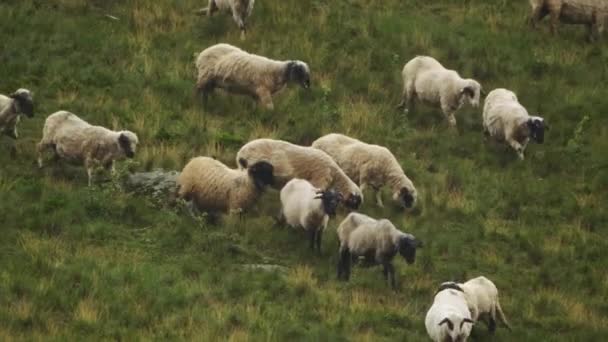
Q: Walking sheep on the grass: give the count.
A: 14